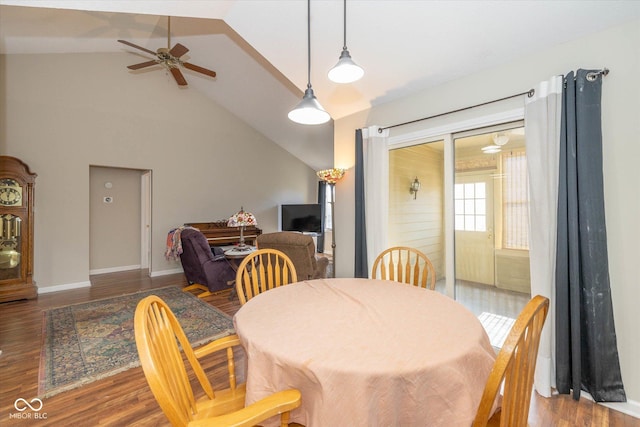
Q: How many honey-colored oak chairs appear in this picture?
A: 4